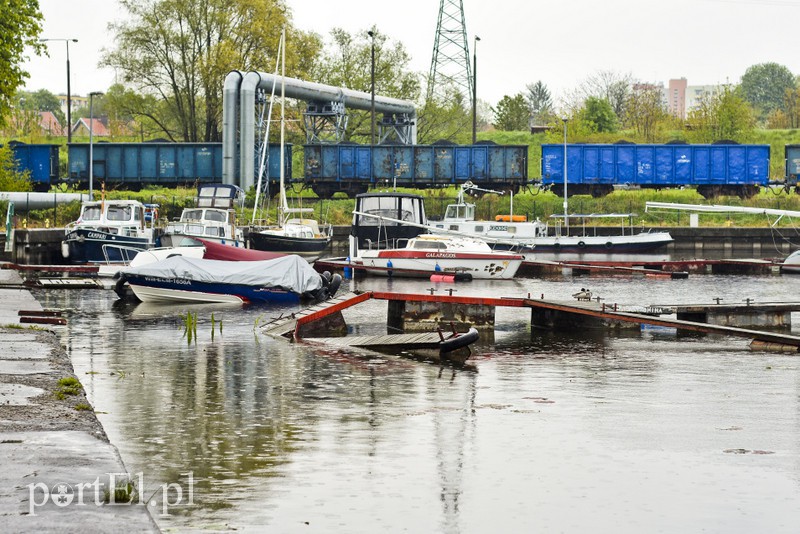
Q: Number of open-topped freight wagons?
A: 5